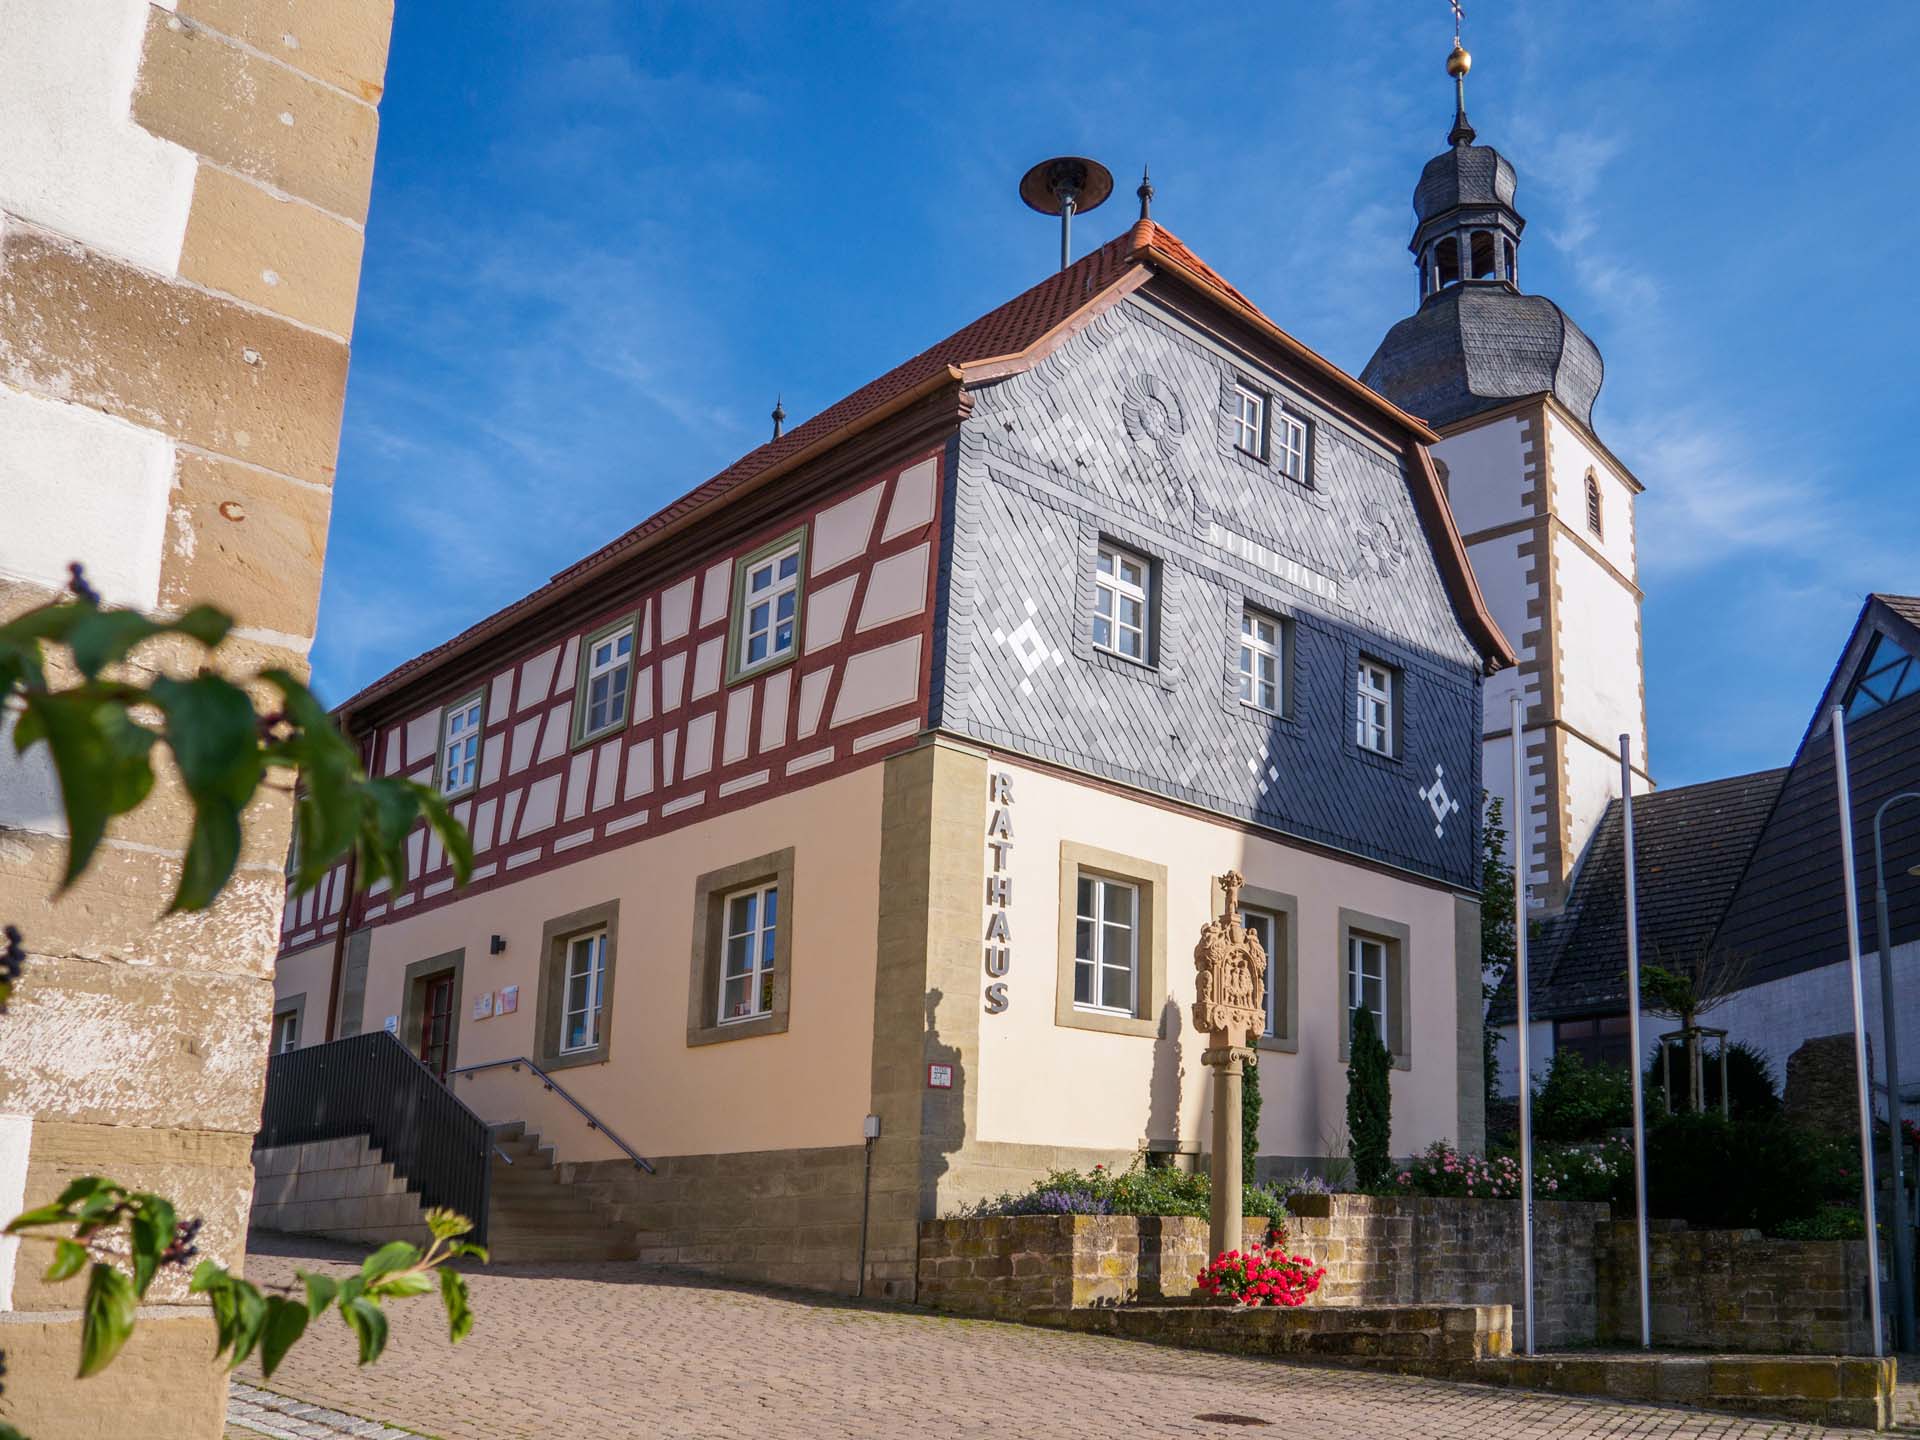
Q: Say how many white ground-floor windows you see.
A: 6